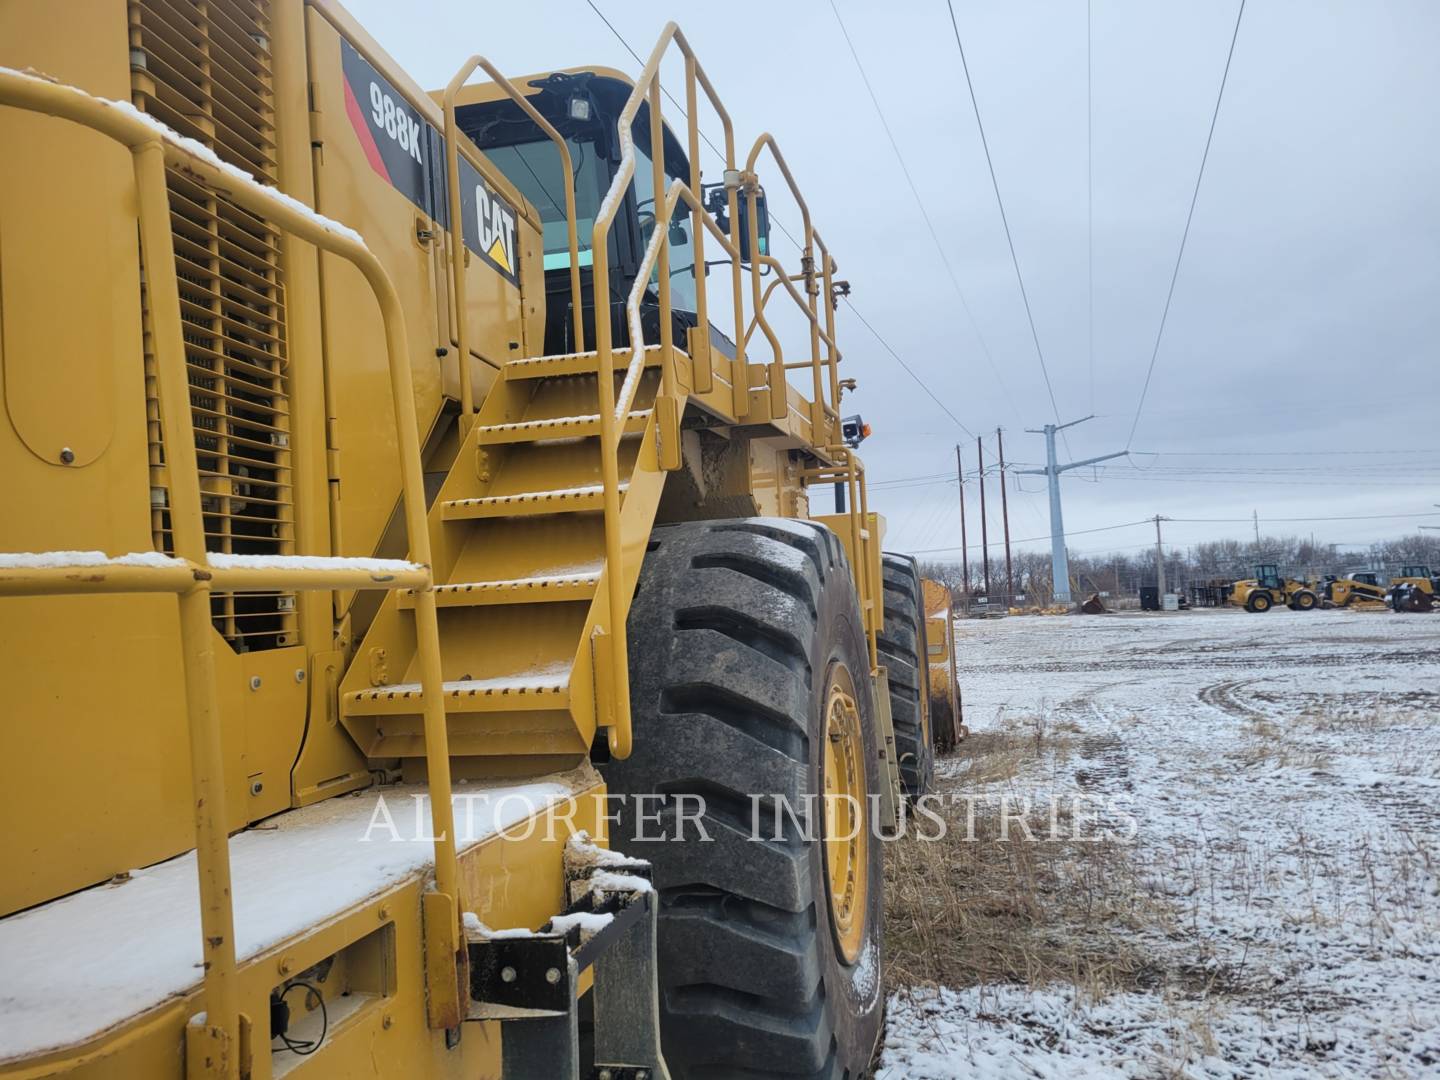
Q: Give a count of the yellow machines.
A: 4